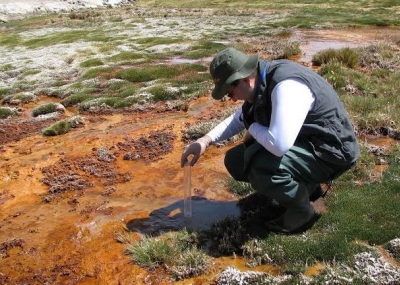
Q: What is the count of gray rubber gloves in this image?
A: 1